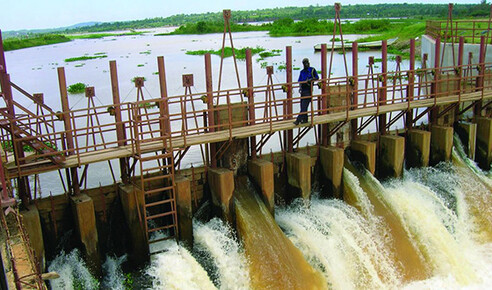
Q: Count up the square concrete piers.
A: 14